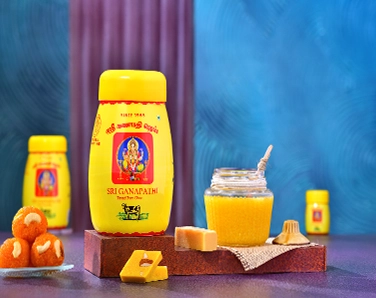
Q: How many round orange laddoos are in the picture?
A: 3